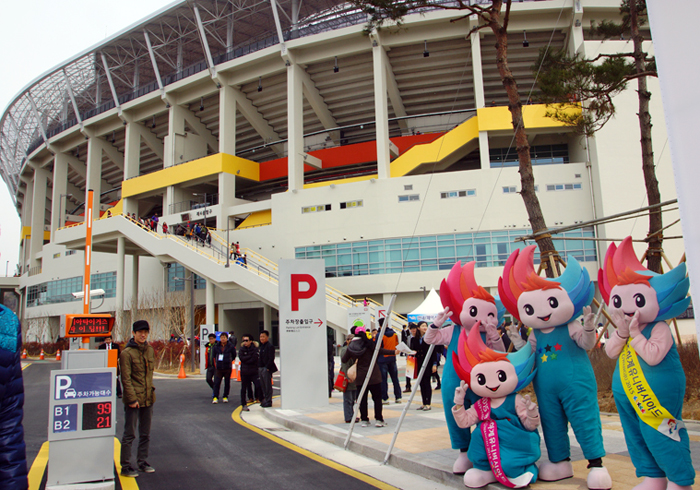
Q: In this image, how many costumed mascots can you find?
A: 4